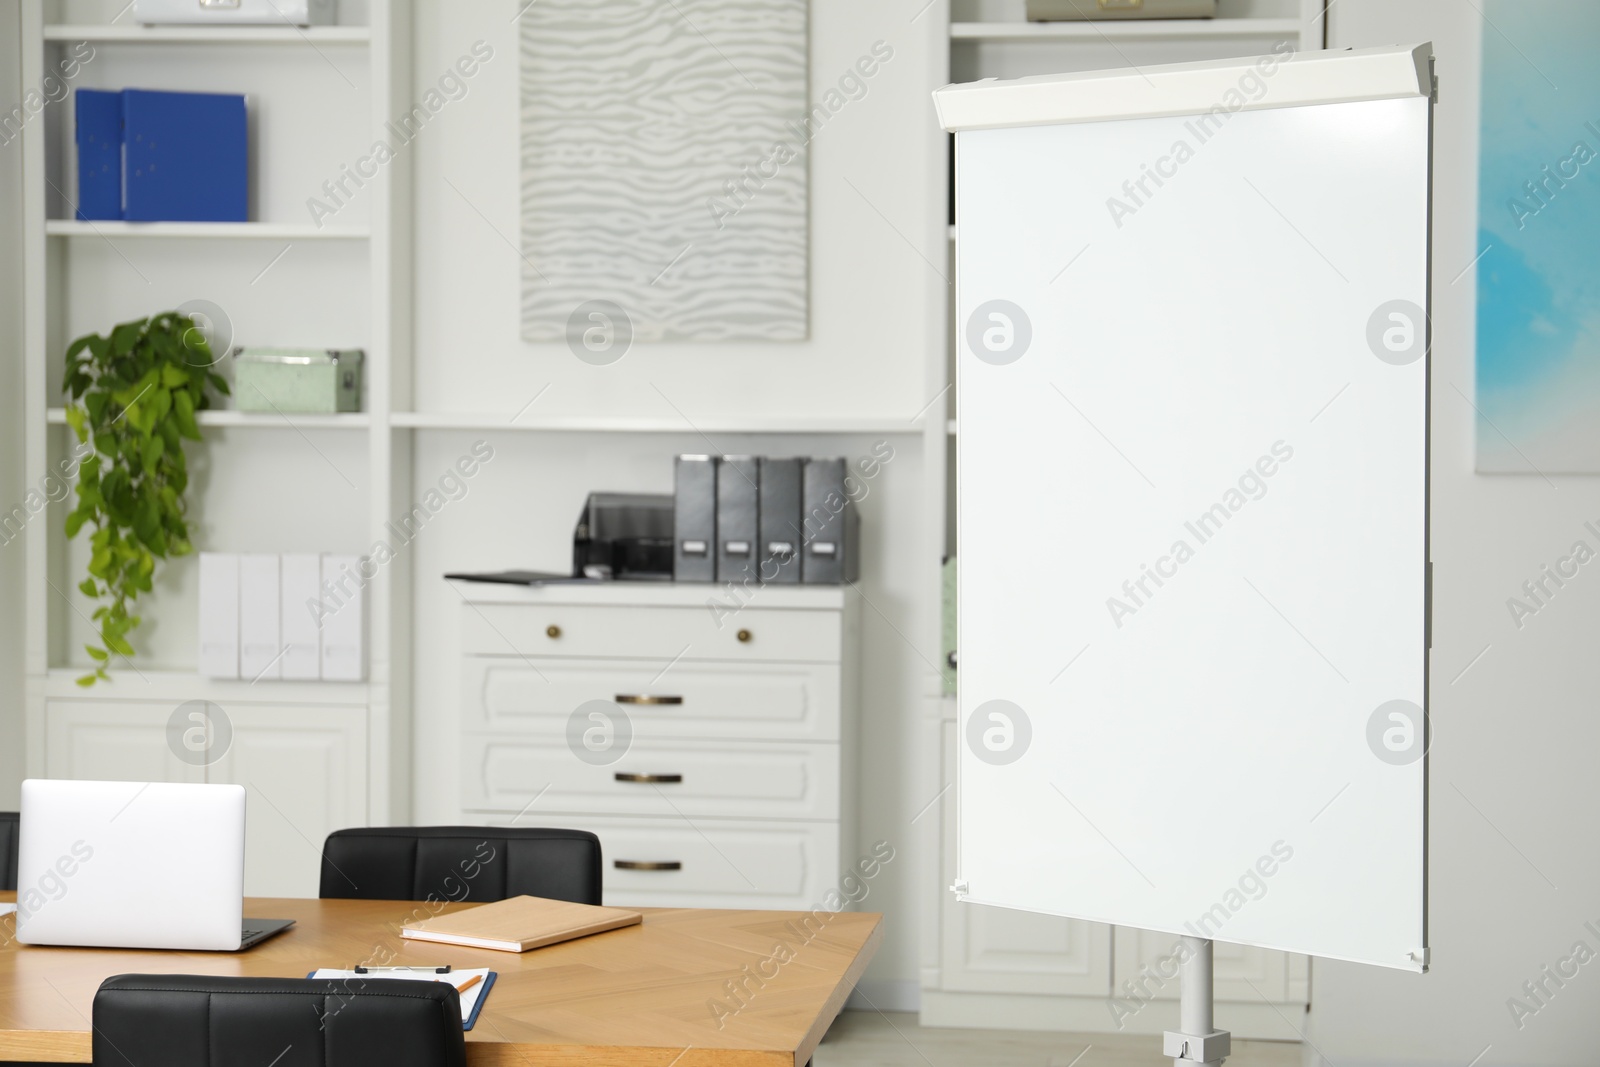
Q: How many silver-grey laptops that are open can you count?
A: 1